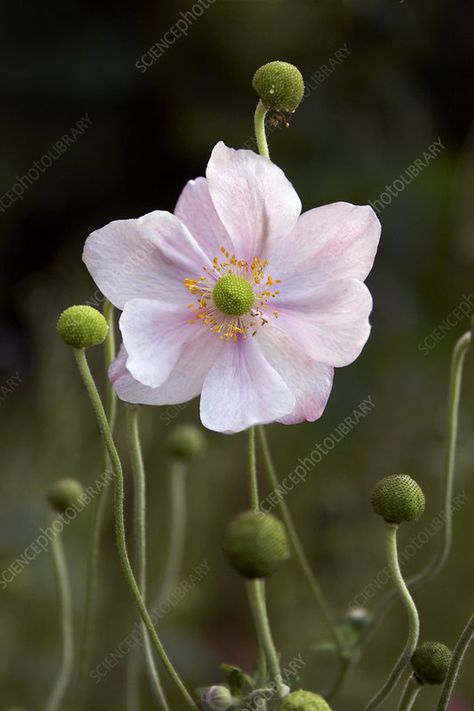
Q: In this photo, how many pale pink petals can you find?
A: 9